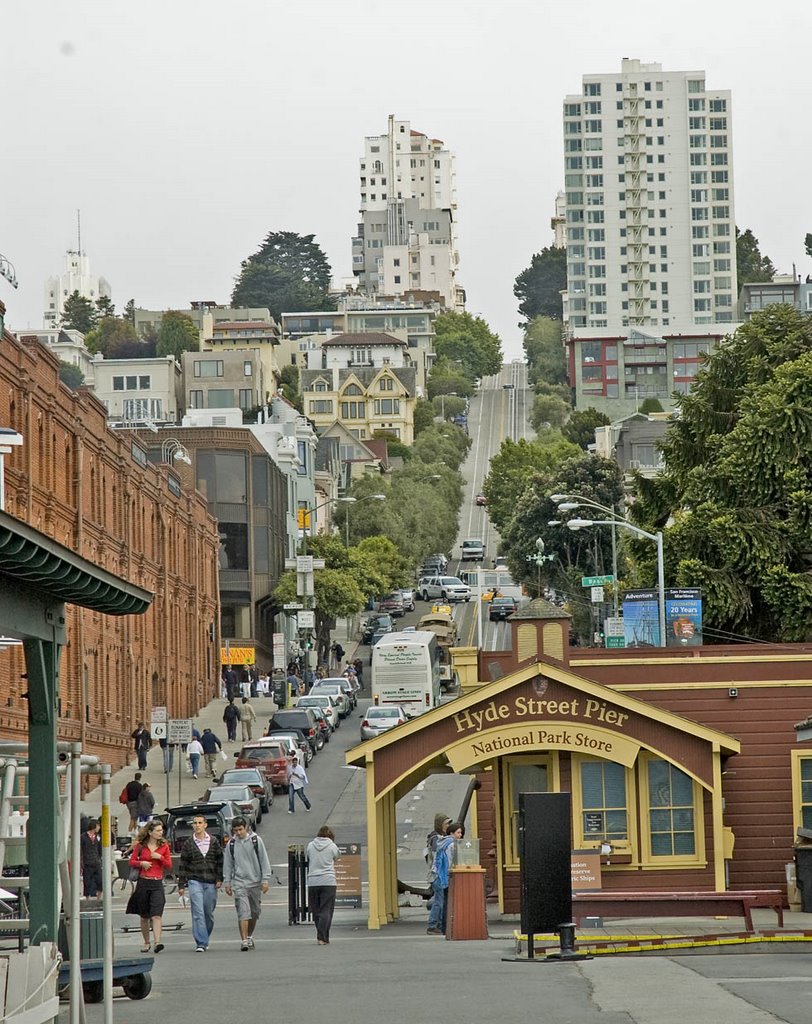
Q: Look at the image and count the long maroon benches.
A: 2